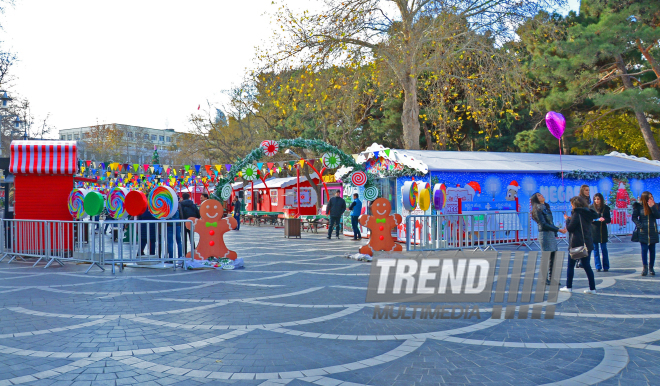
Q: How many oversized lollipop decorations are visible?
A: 10